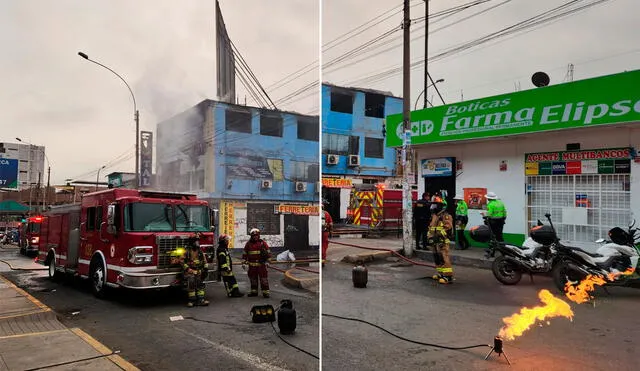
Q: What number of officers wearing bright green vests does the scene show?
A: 2